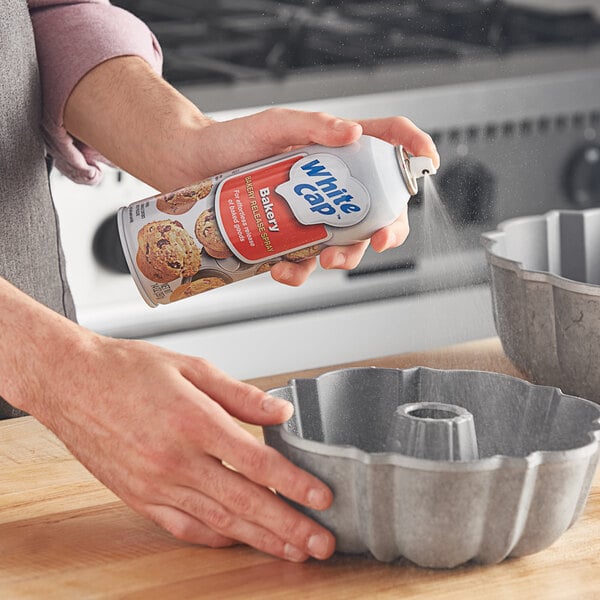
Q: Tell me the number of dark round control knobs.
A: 3